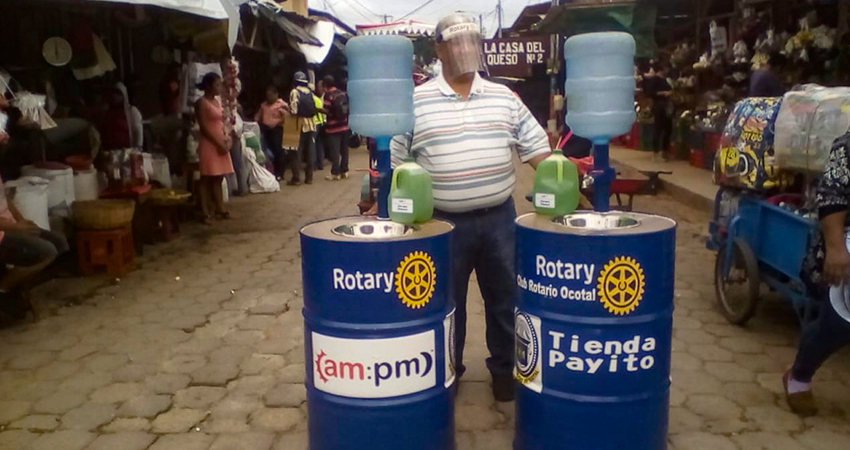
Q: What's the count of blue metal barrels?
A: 2